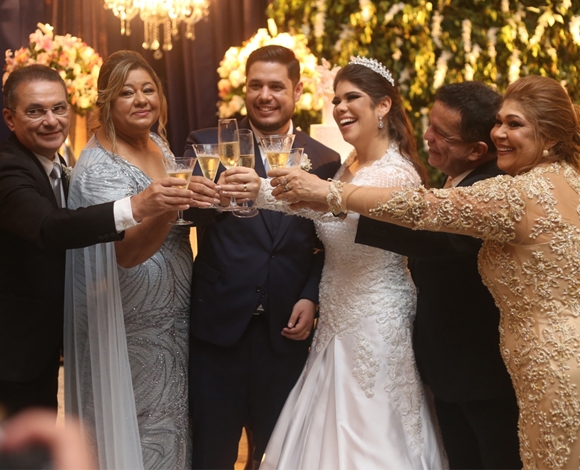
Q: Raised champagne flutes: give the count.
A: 6